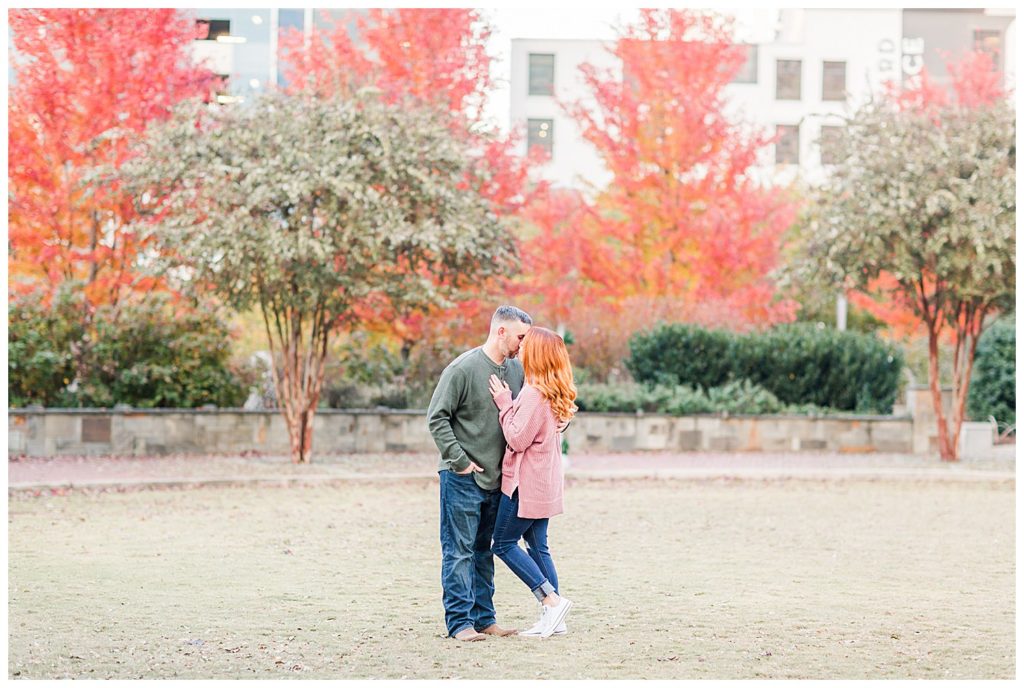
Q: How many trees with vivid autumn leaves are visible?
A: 4